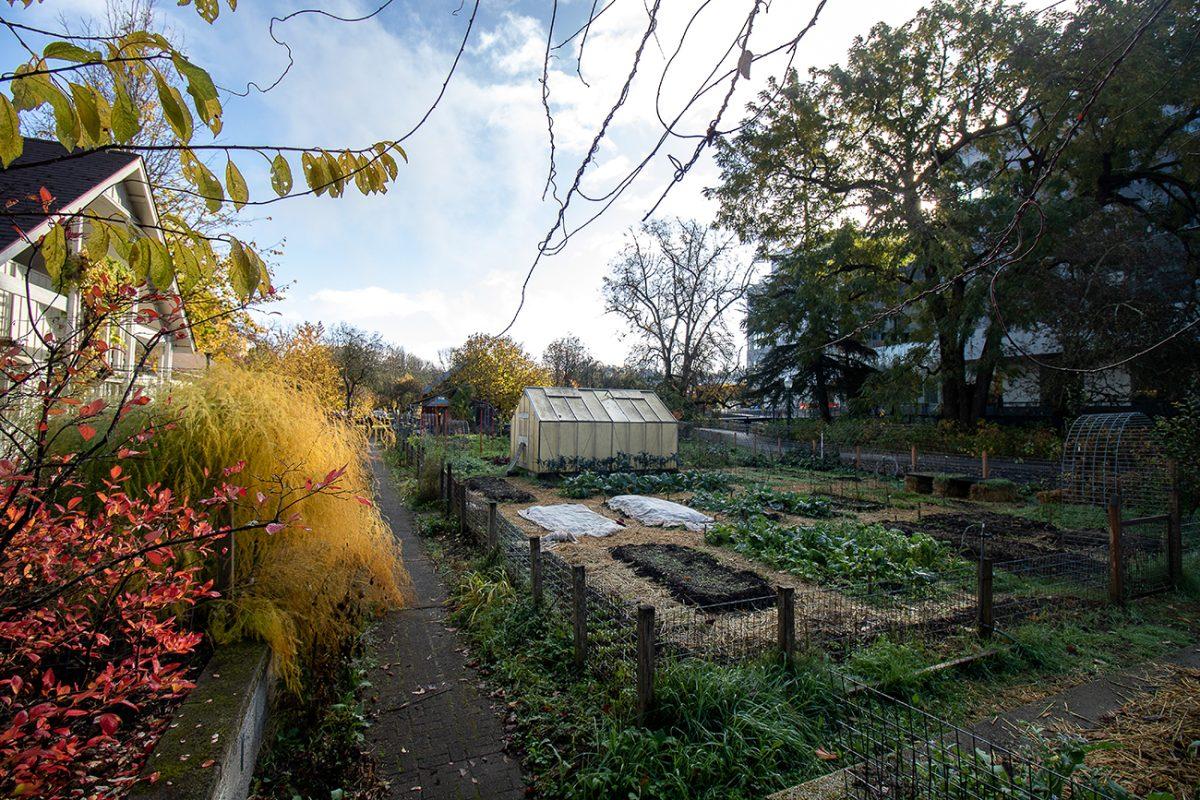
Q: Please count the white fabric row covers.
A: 2